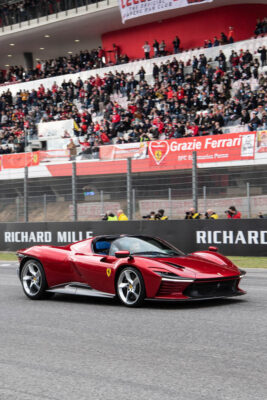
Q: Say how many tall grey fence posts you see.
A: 4